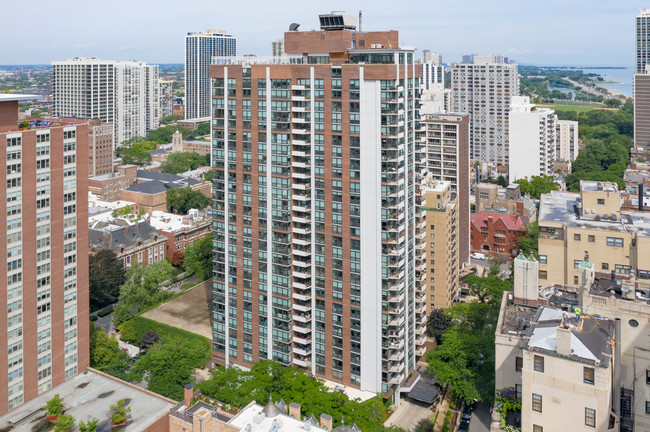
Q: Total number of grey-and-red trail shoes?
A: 0